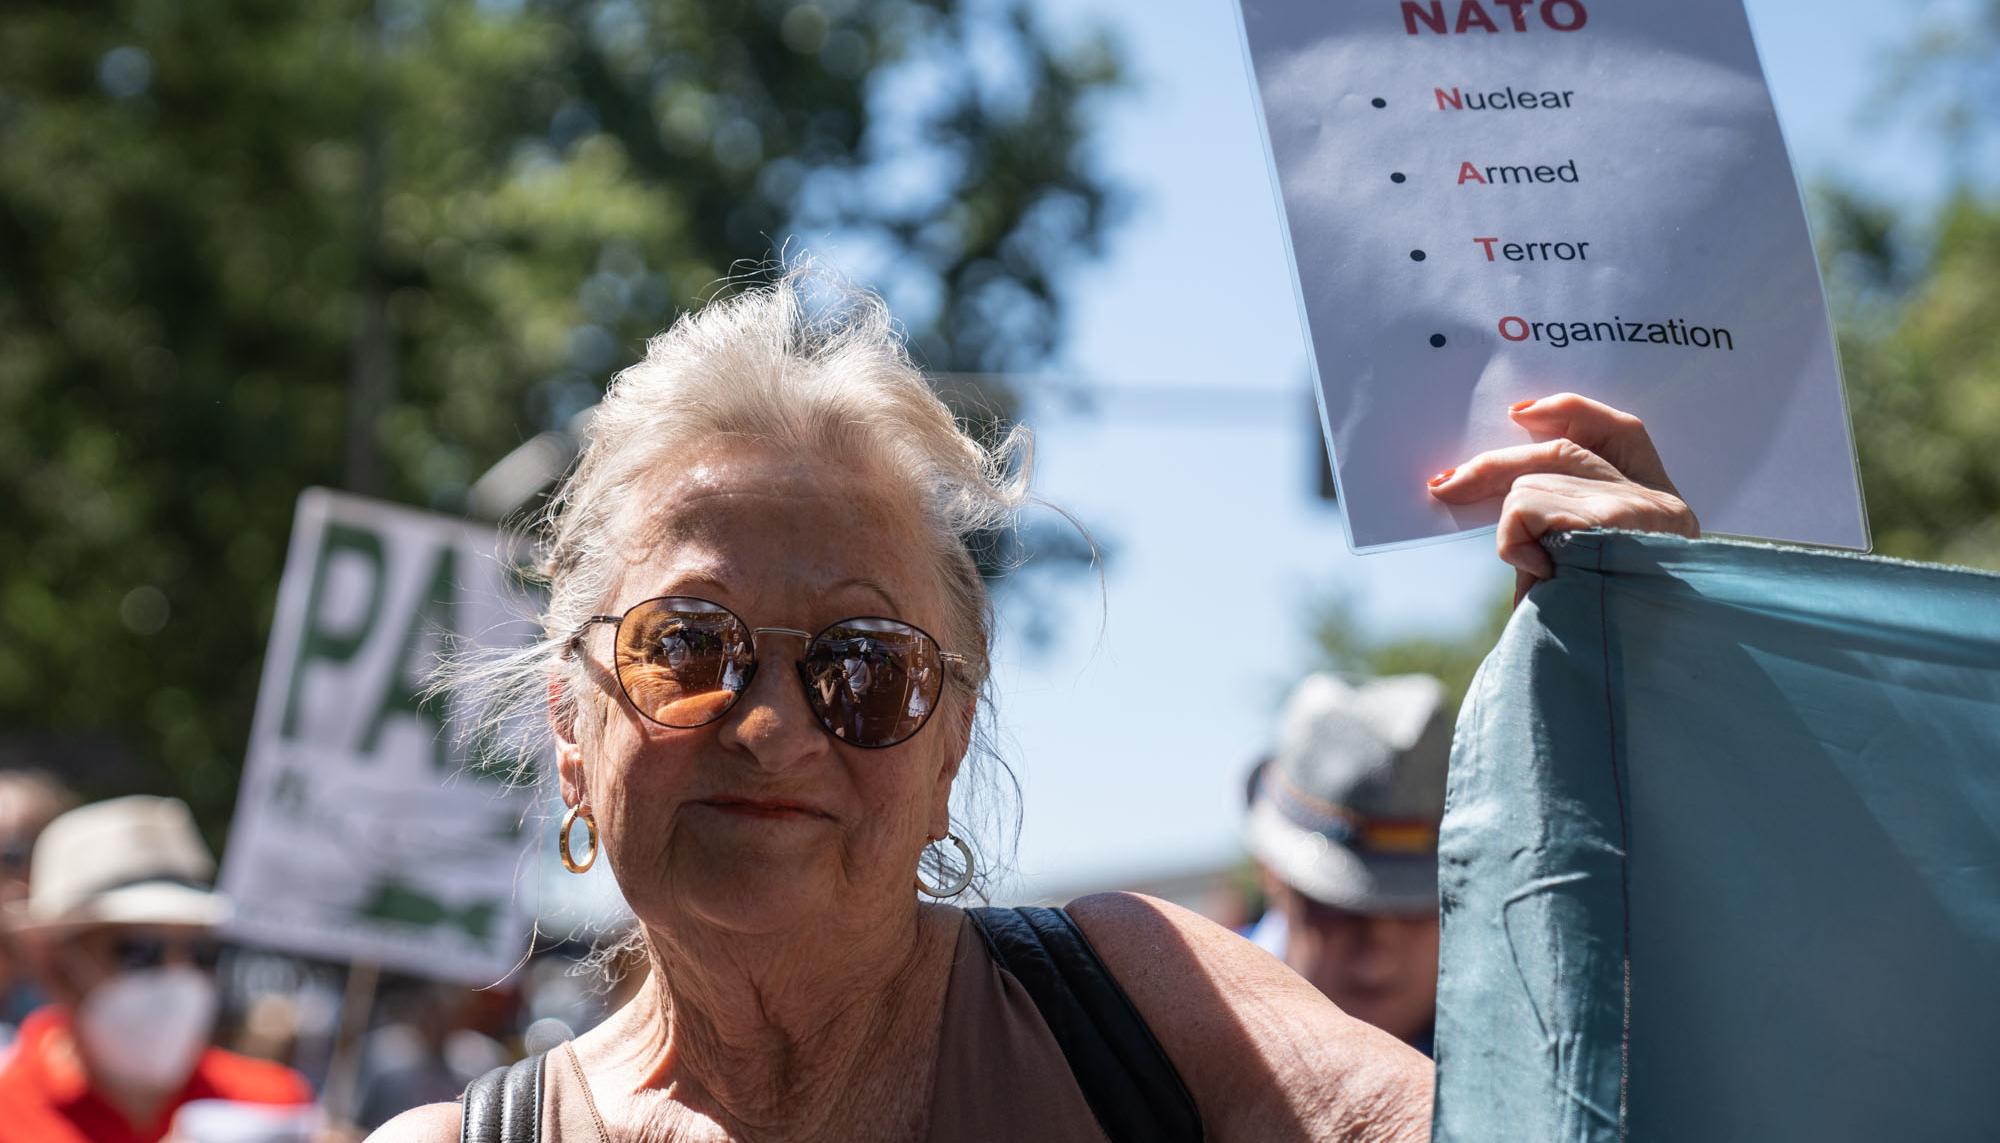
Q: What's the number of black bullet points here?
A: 4